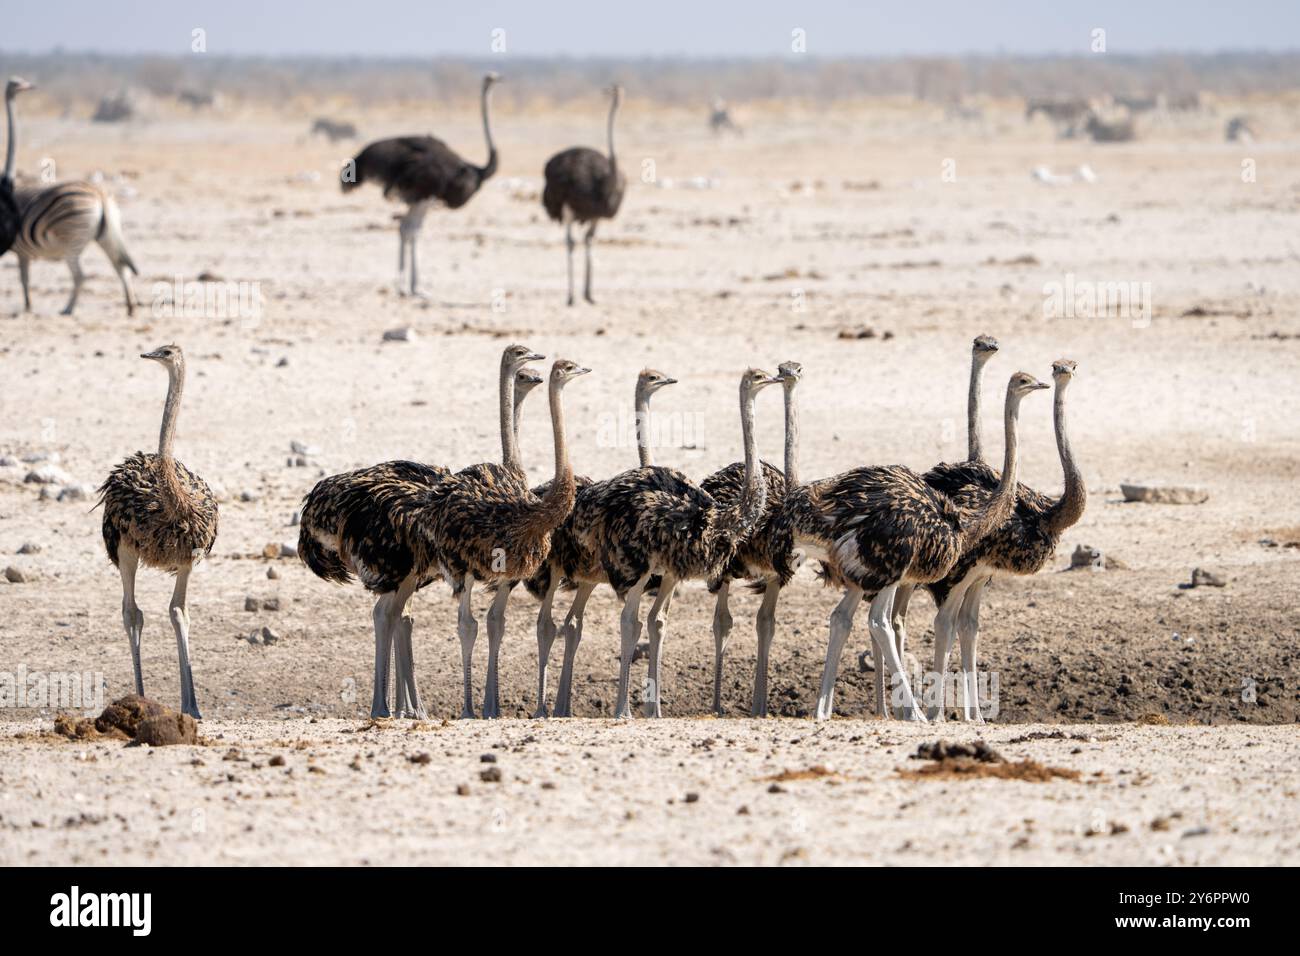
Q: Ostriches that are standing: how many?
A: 13